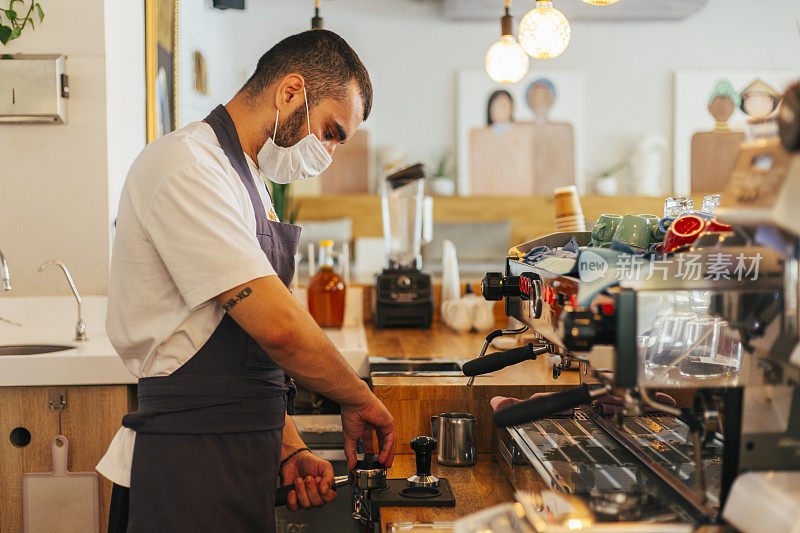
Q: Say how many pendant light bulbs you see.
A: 3